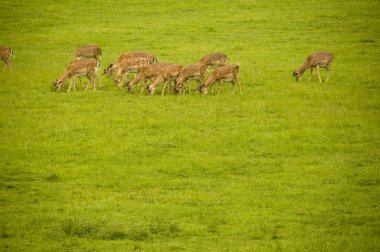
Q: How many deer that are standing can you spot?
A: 11